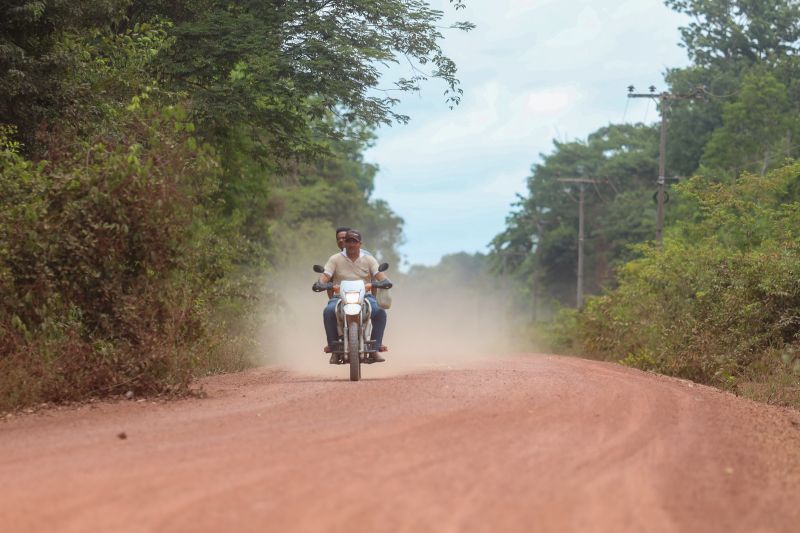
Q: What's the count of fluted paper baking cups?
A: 0